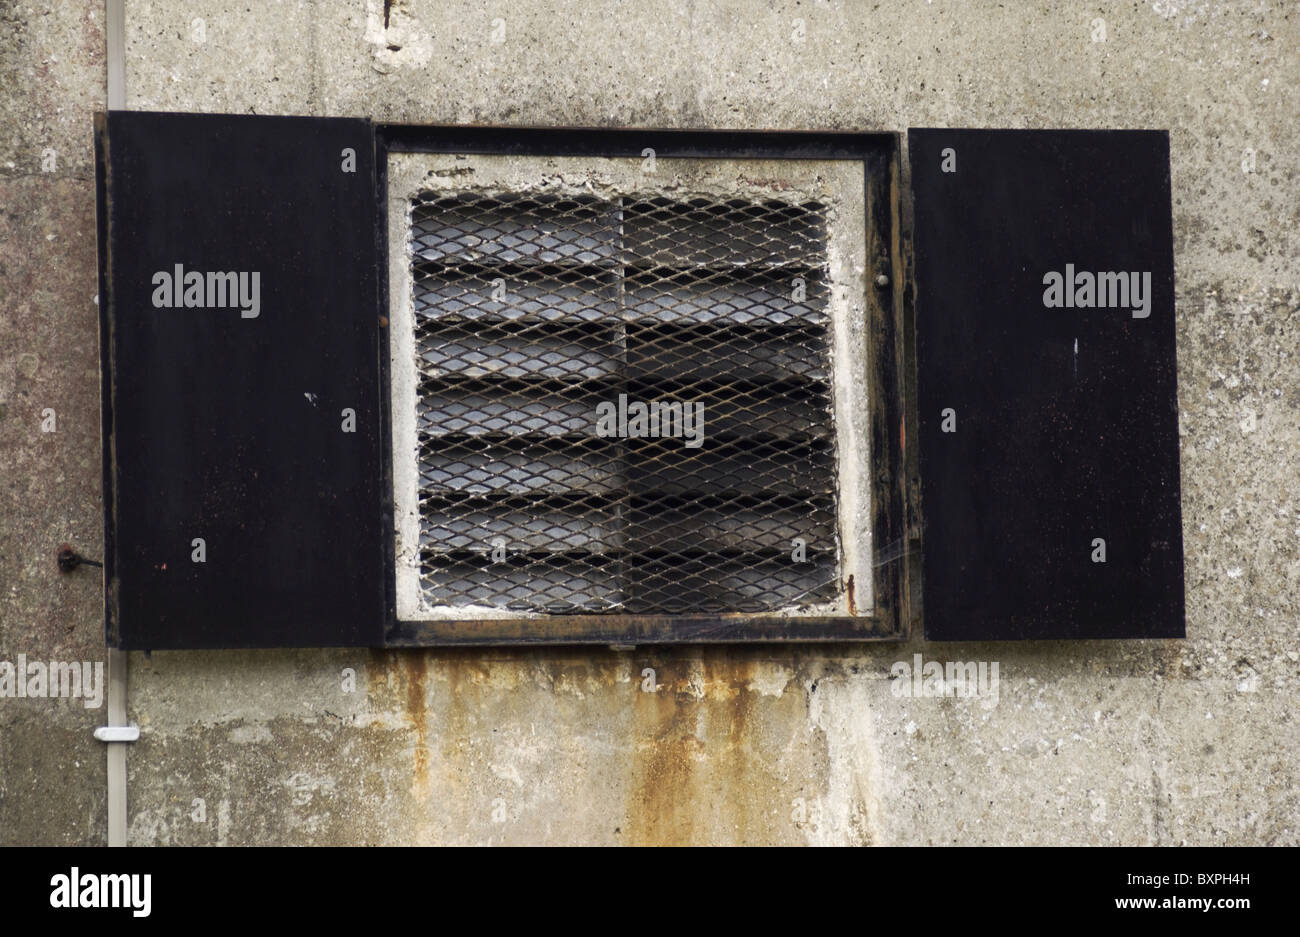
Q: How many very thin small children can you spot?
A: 0